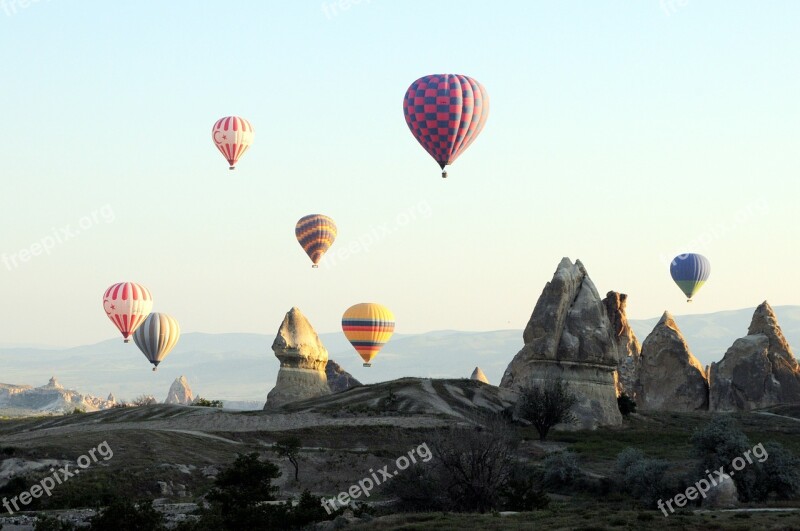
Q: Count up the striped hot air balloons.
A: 5